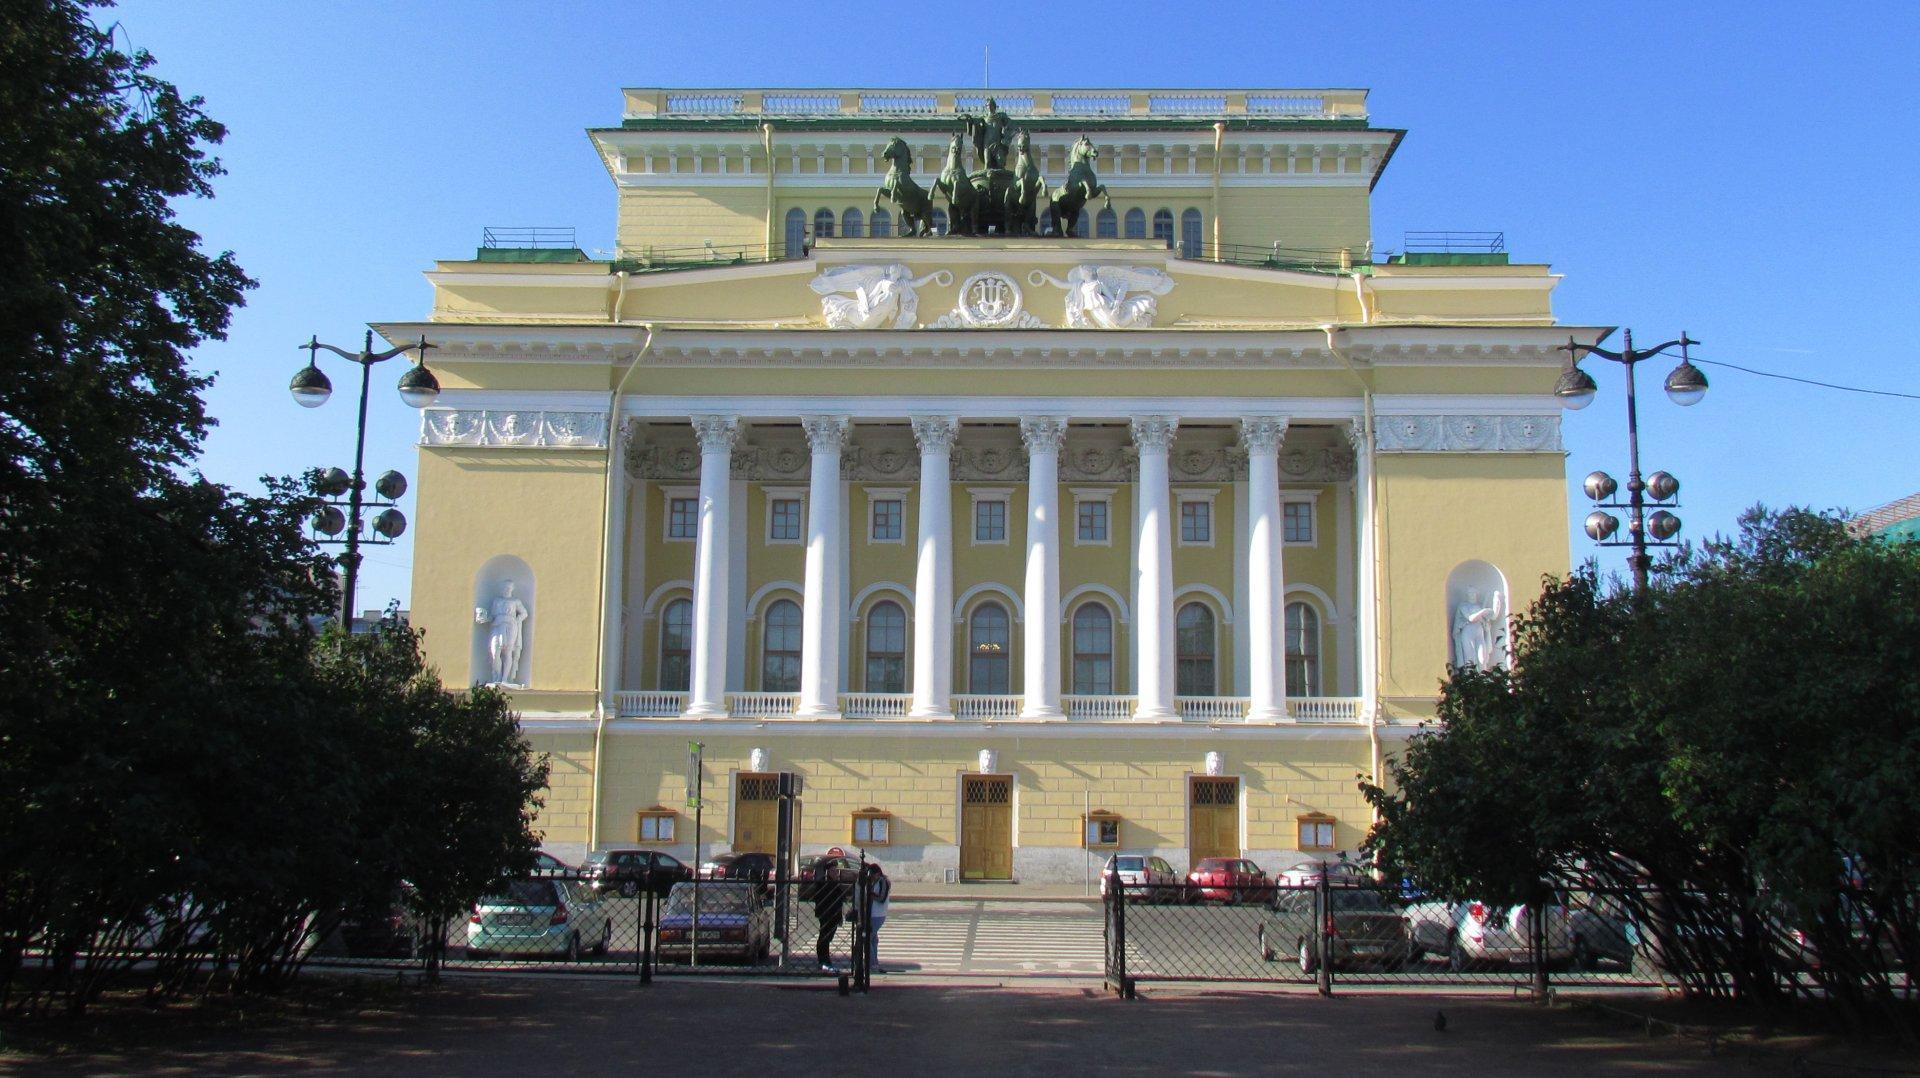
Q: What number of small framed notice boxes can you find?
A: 4